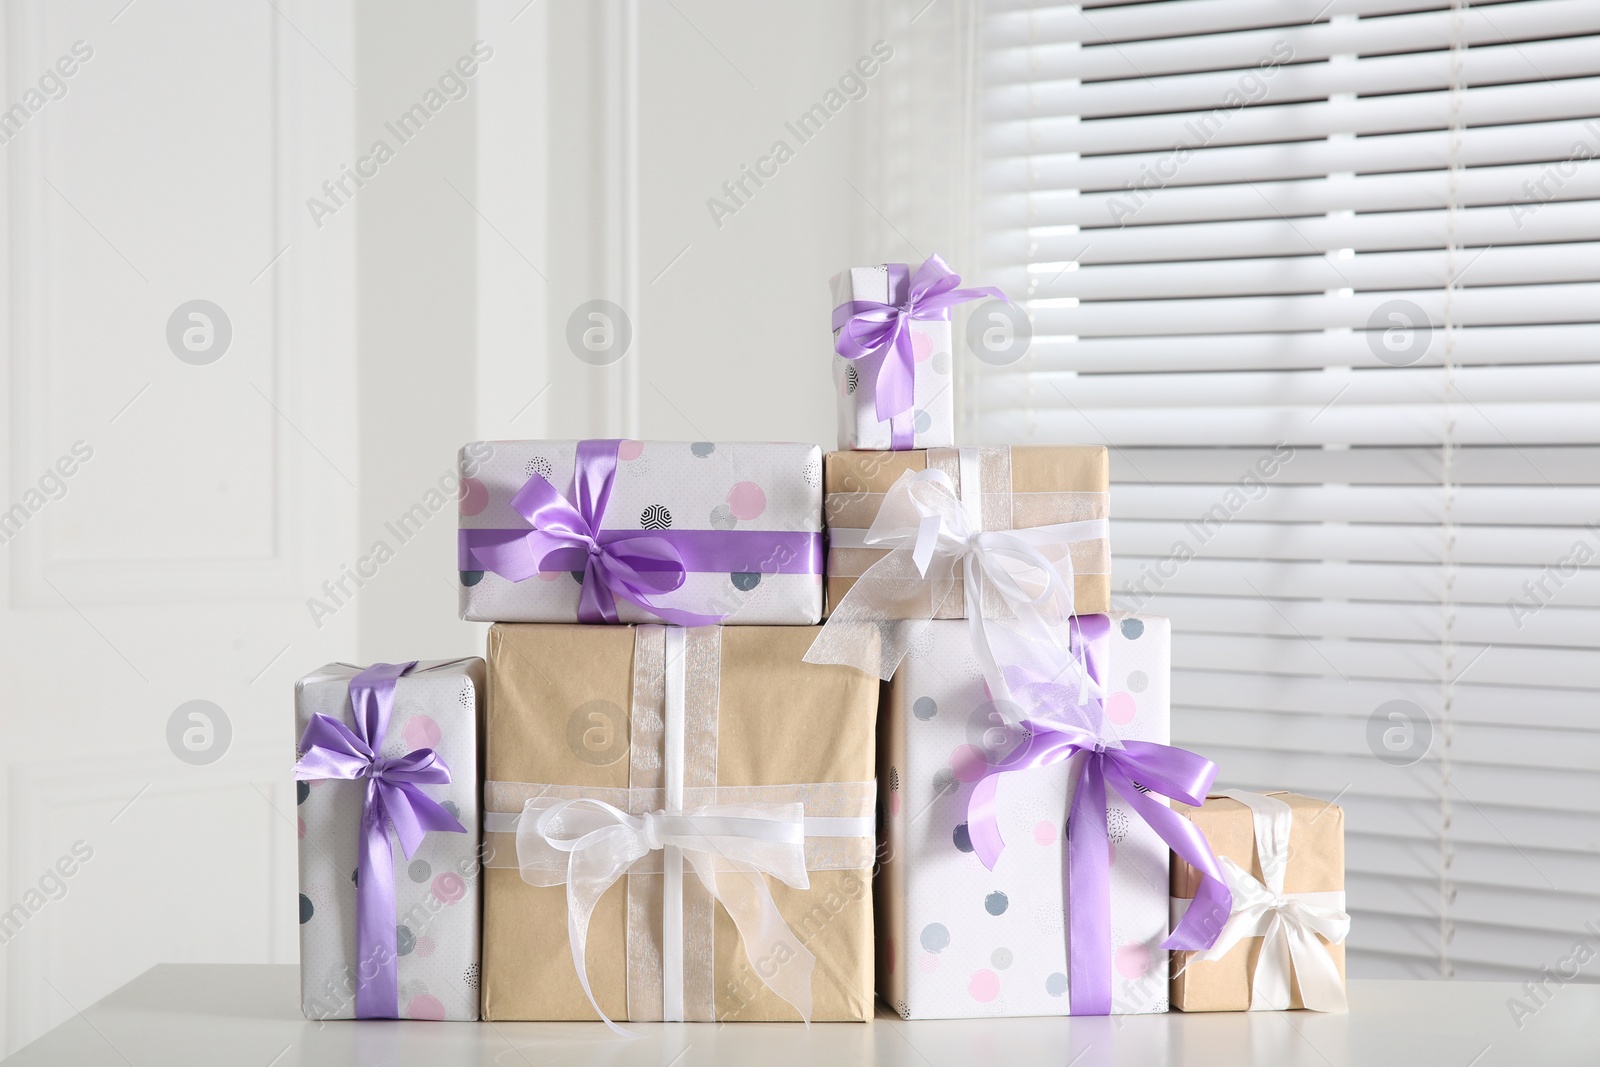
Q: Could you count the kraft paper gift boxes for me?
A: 3